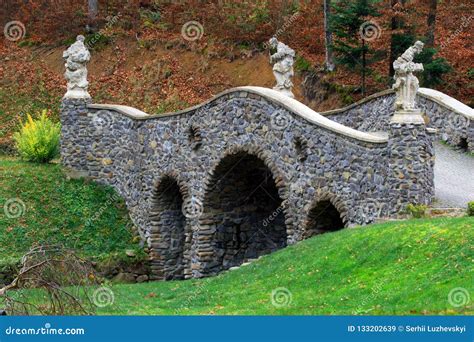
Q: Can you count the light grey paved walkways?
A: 1